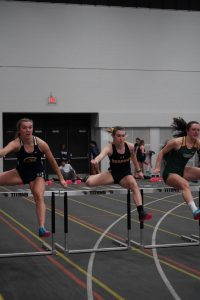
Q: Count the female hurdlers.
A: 3